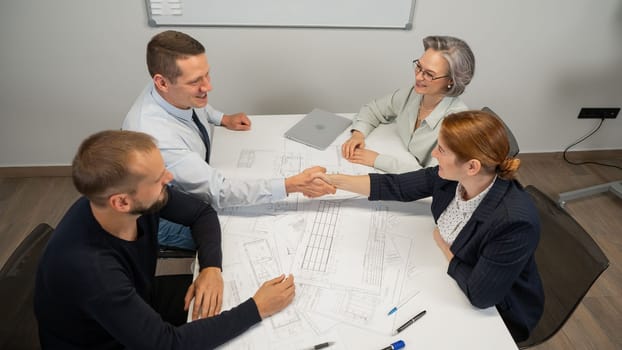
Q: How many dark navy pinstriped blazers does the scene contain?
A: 1